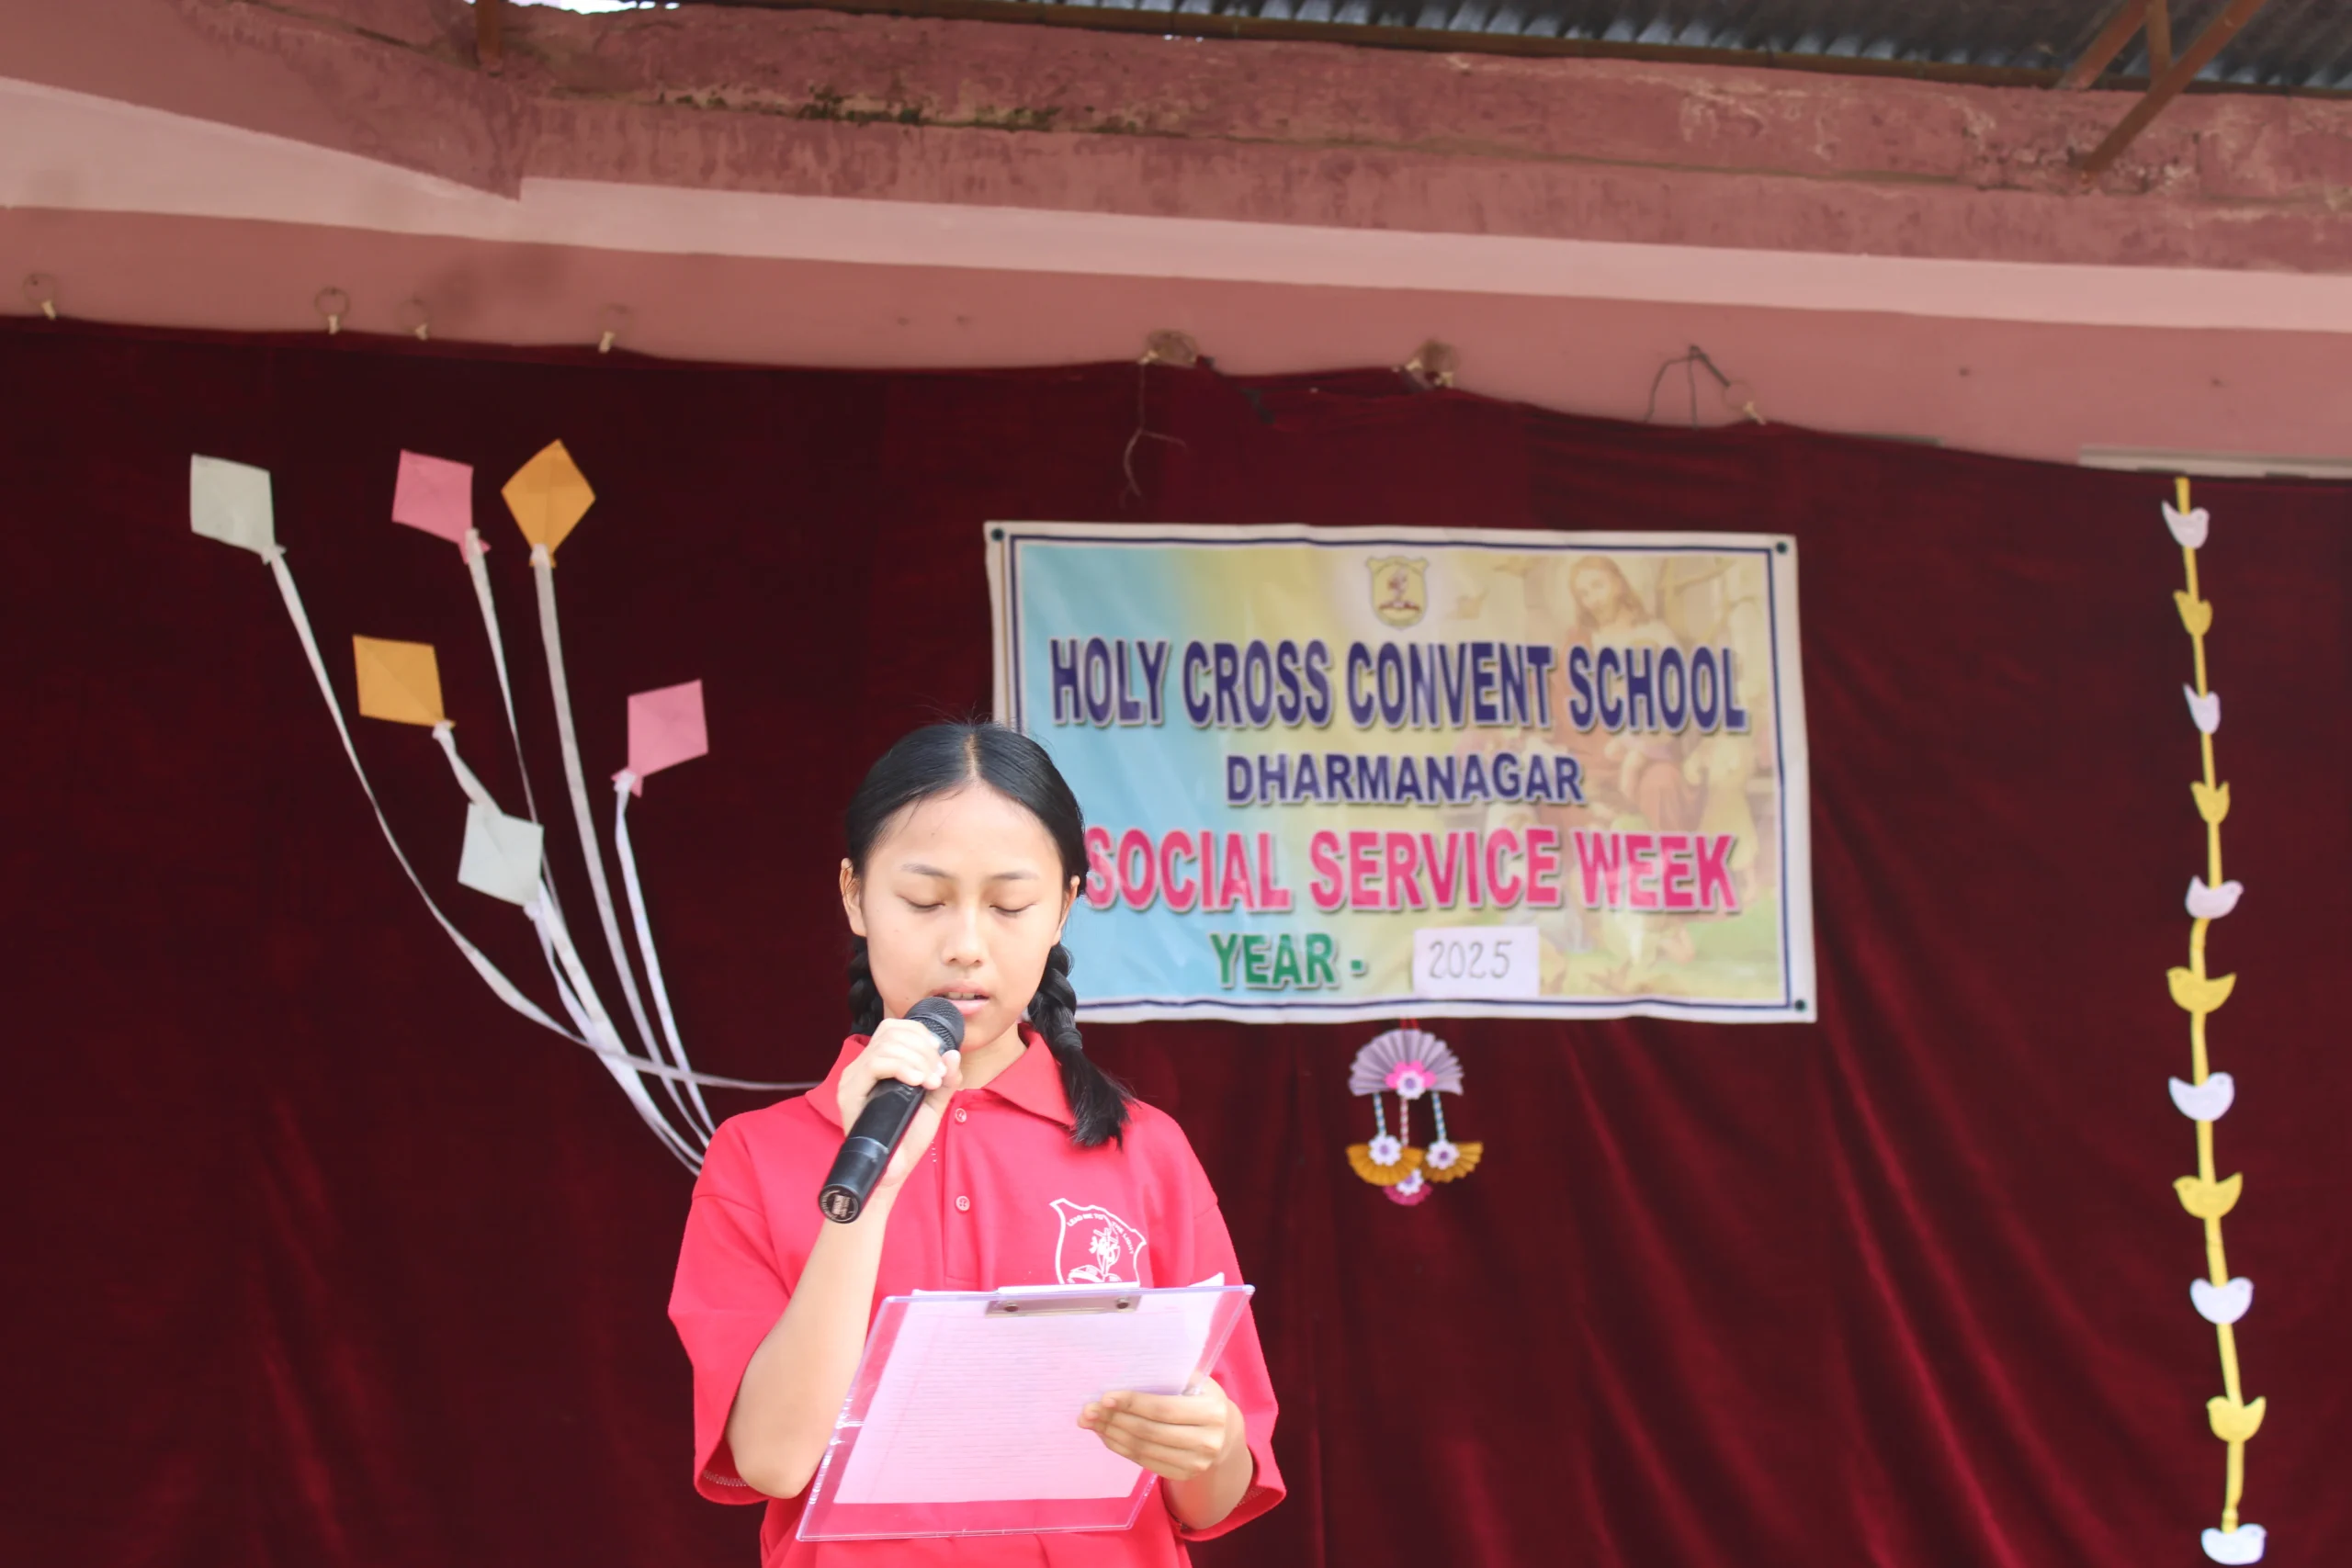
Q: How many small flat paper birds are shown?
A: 11